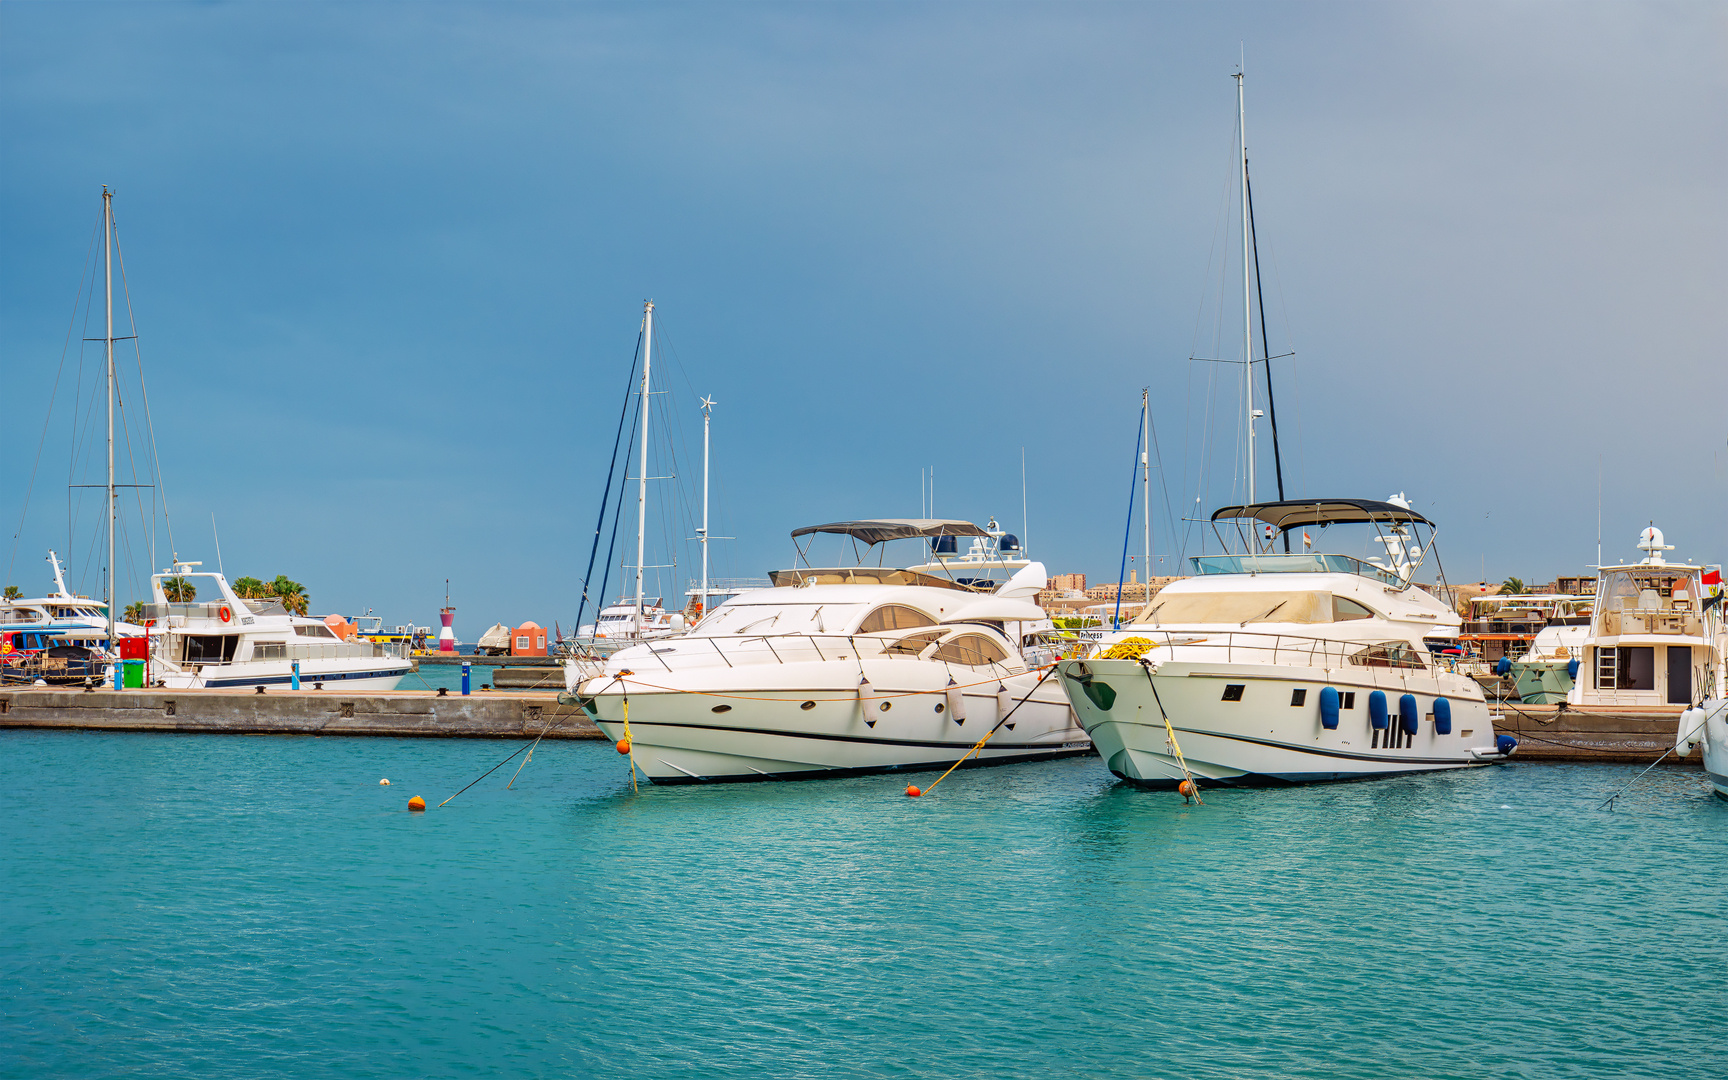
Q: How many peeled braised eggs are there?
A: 0